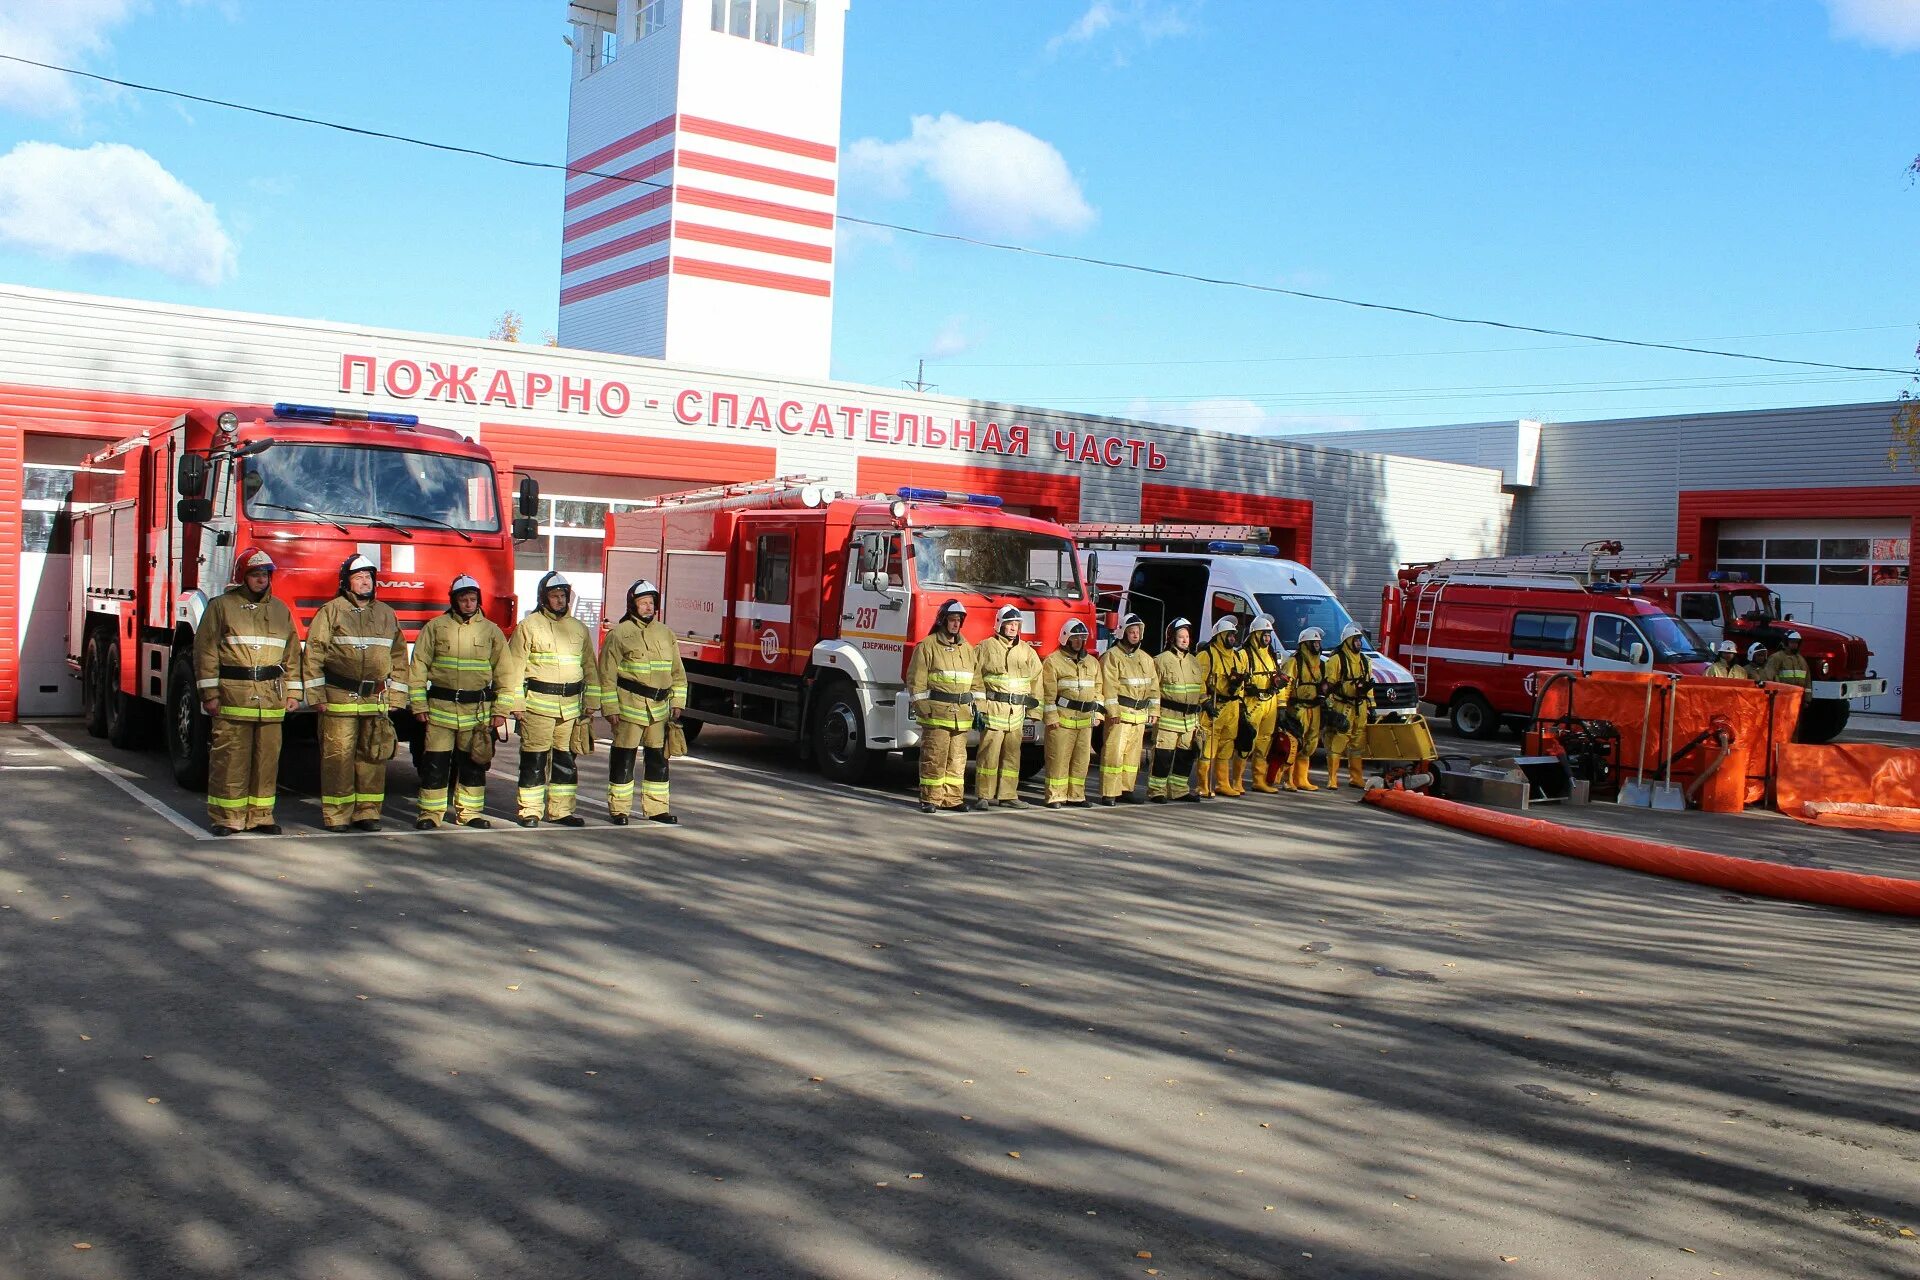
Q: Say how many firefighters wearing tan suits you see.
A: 13